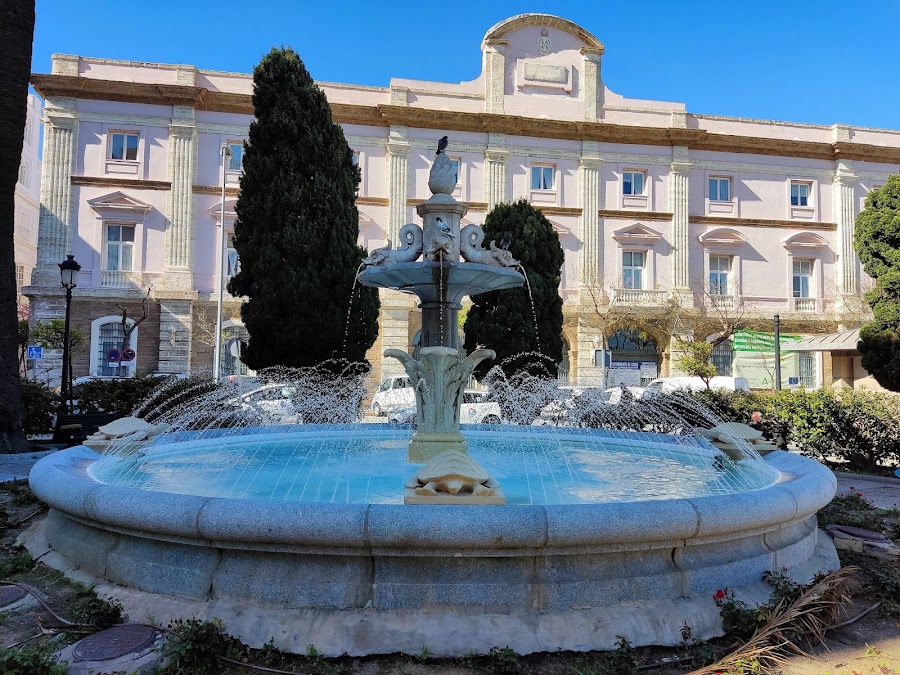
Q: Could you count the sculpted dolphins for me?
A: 3